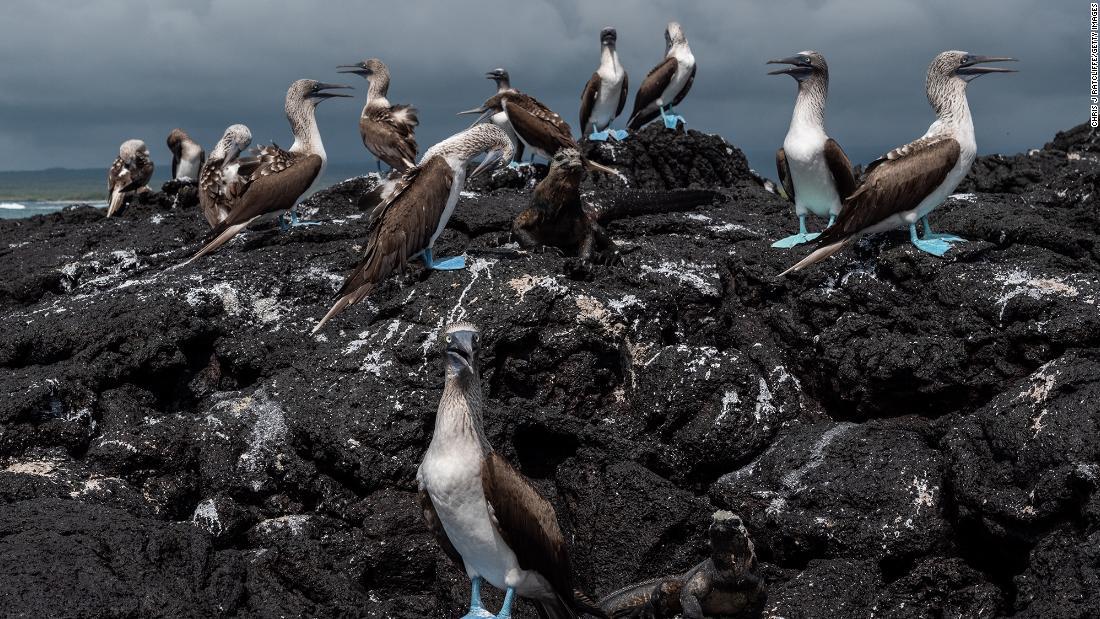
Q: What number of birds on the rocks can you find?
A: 13